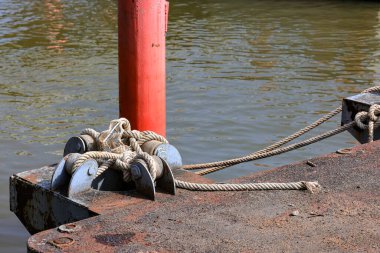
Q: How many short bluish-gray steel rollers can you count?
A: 4